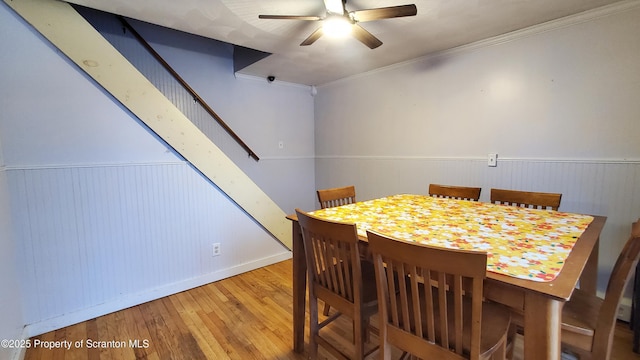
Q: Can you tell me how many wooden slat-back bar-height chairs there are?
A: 6